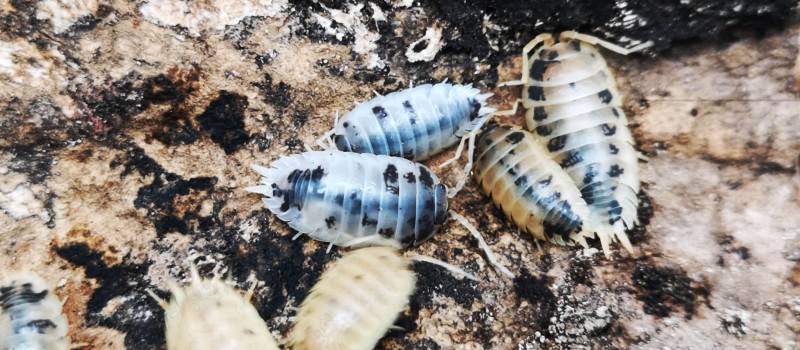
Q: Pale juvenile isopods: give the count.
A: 2